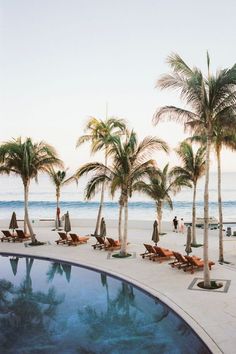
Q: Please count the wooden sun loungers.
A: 10